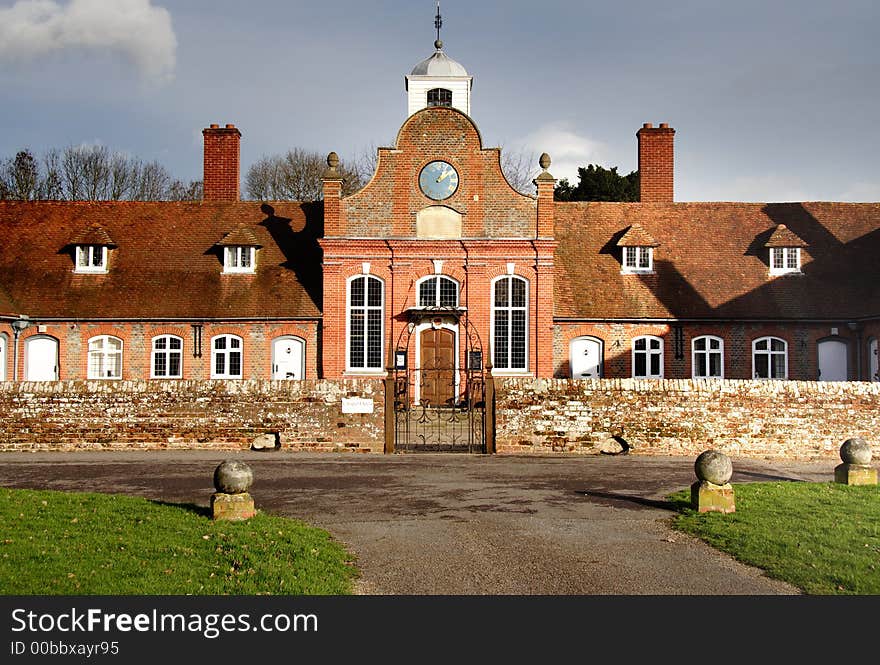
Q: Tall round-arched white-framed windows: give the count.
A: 2